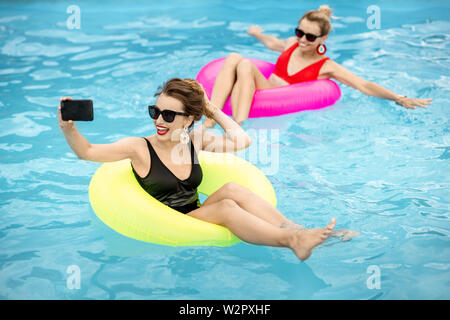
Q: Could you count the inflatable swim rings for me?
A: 2